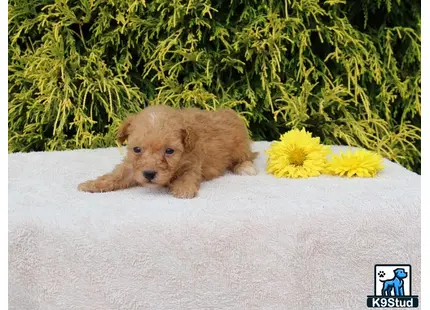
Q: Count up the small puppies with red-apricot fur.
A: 1